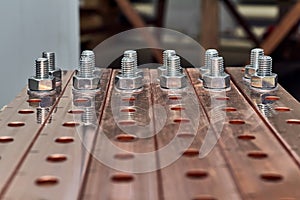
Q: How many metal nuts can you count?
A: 12